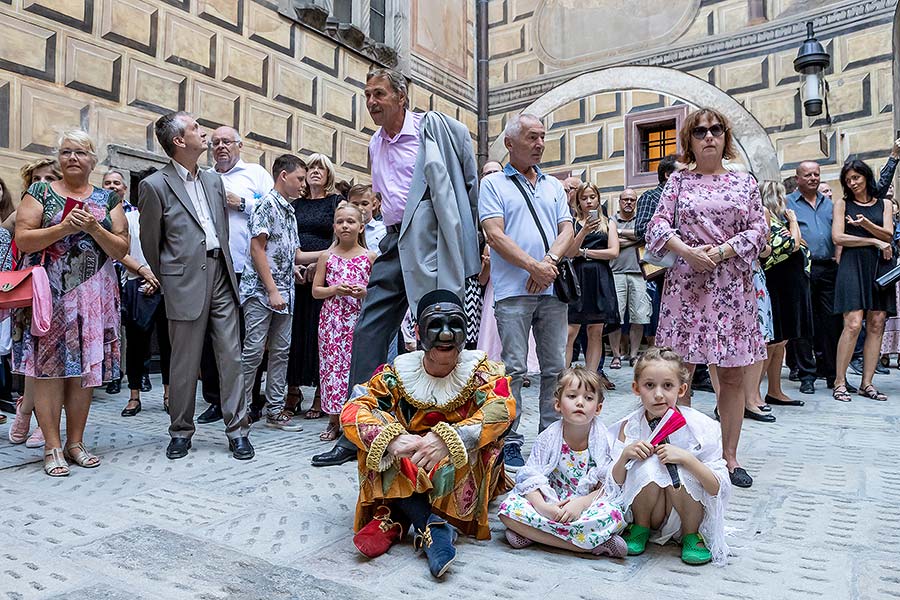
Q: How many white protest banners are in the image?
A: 0